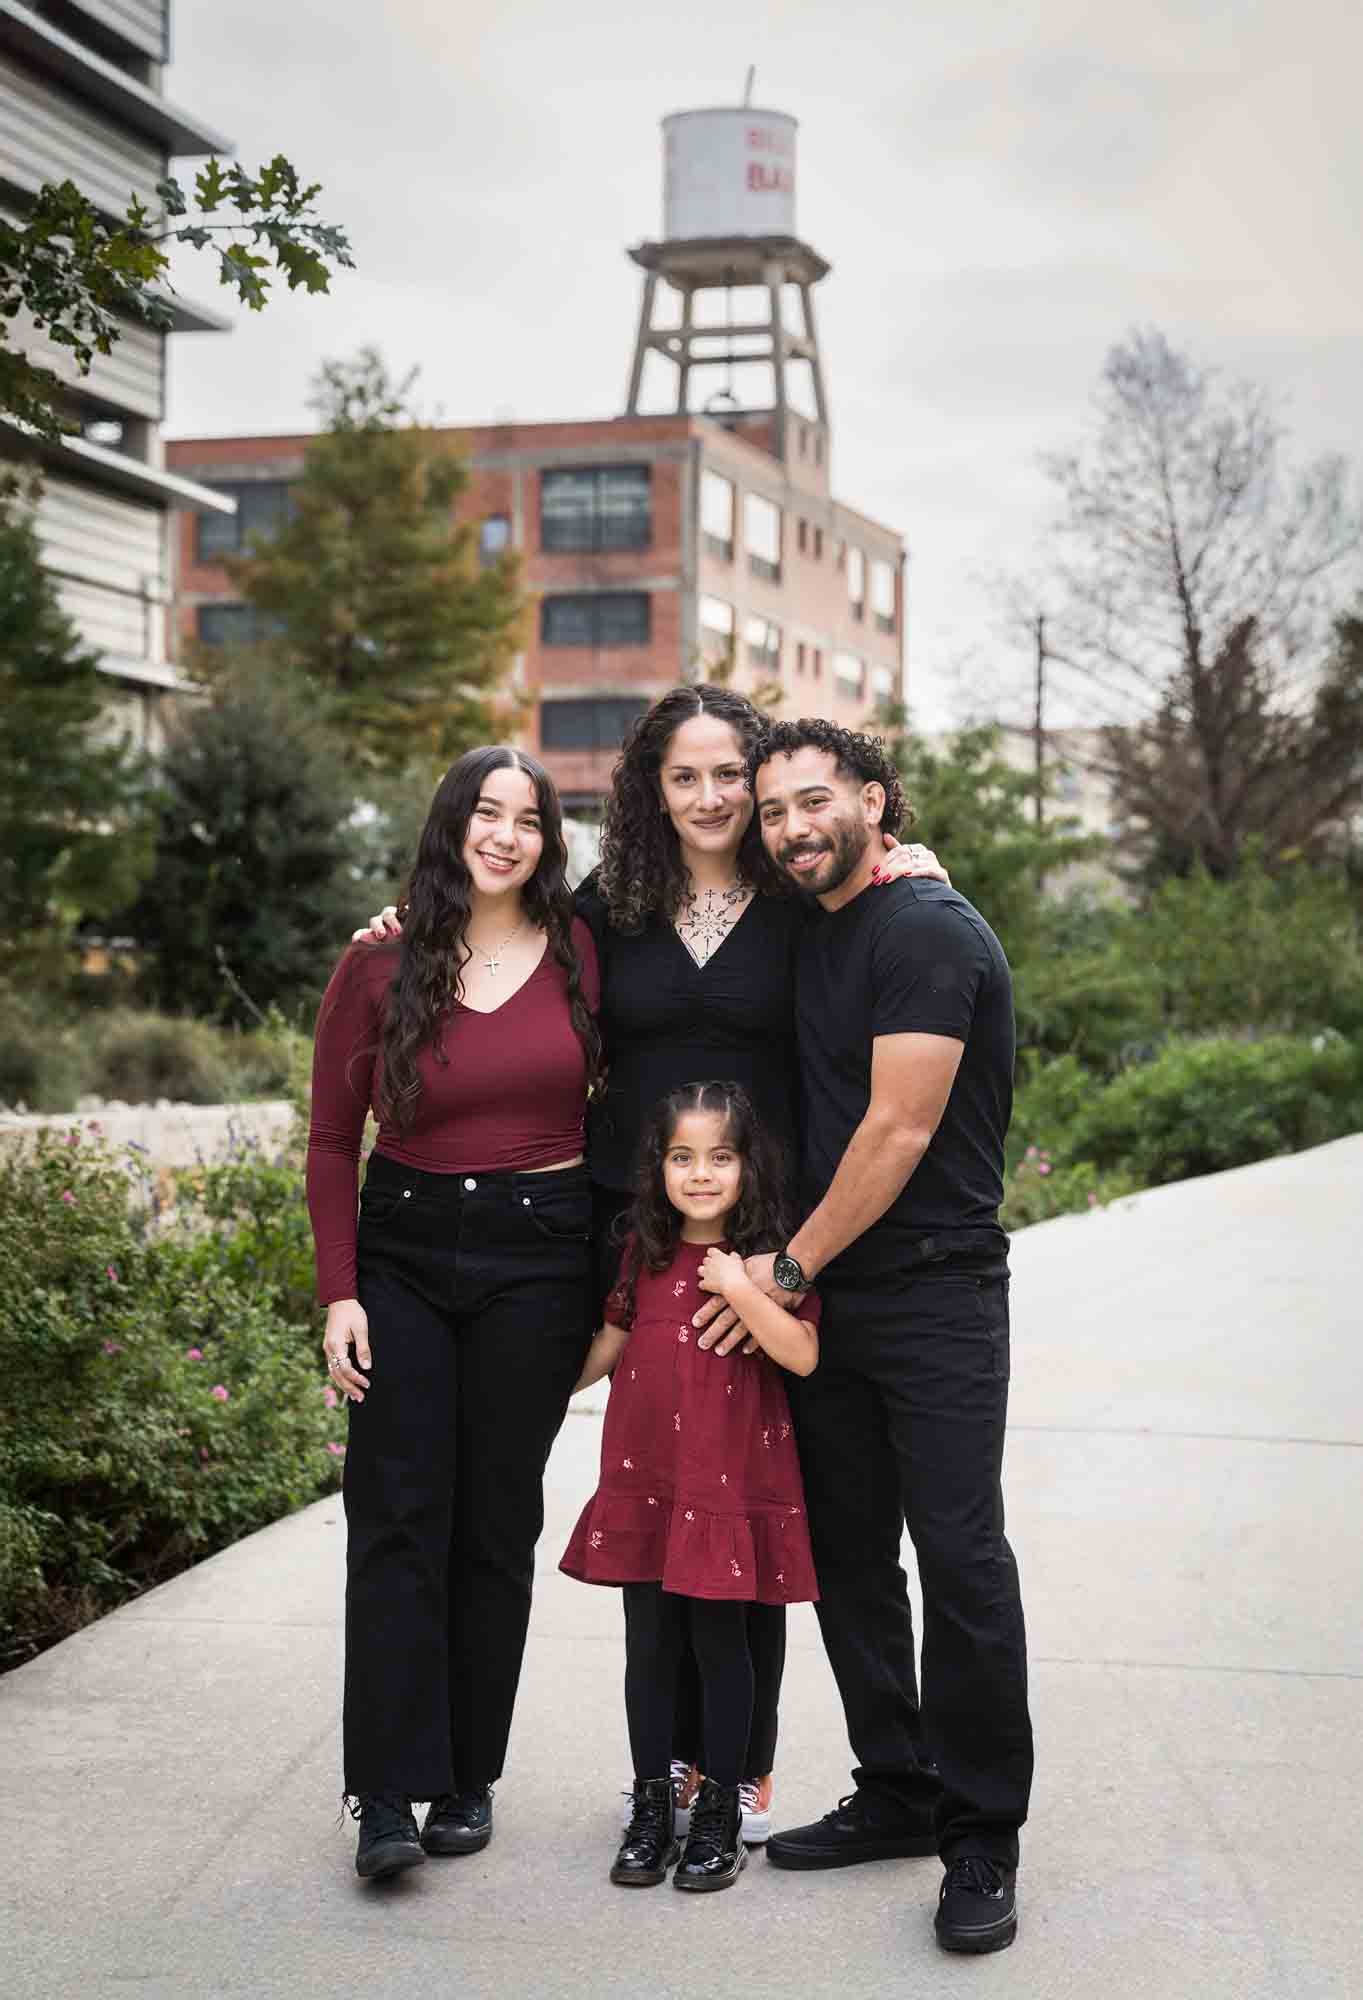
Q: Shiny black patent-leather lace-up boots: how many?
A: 2